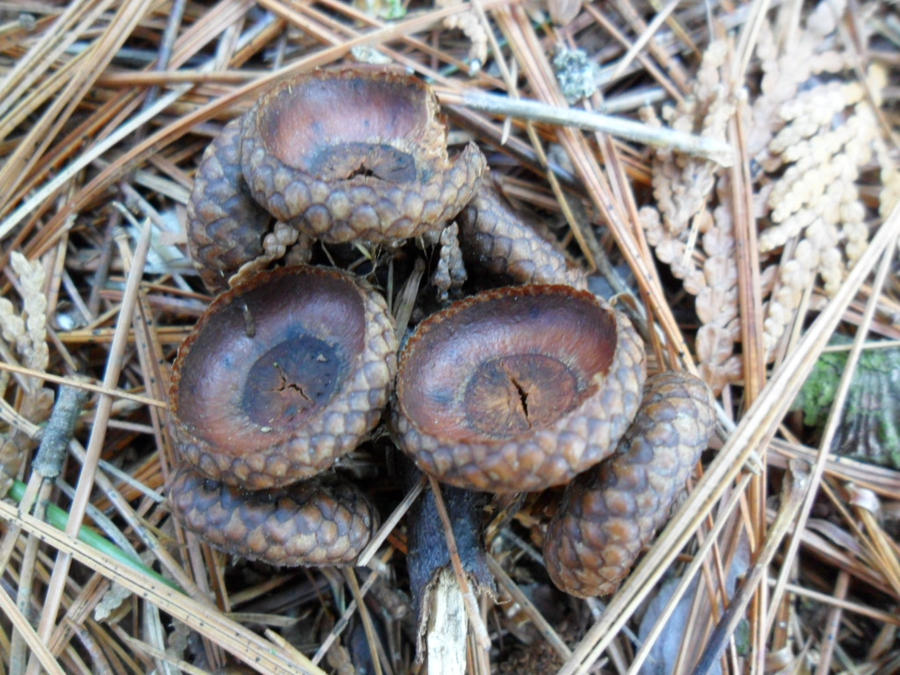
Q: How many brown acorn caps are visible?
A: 7